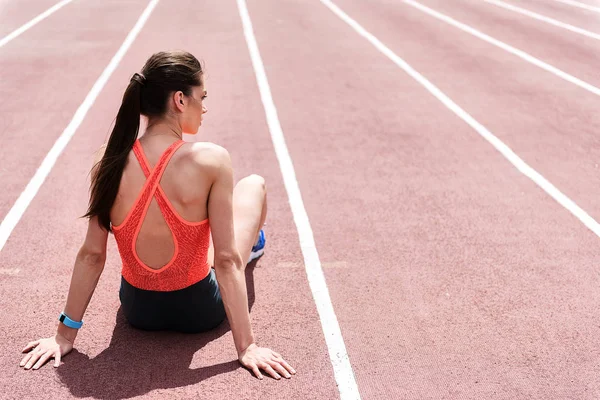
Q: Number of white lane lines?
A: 7